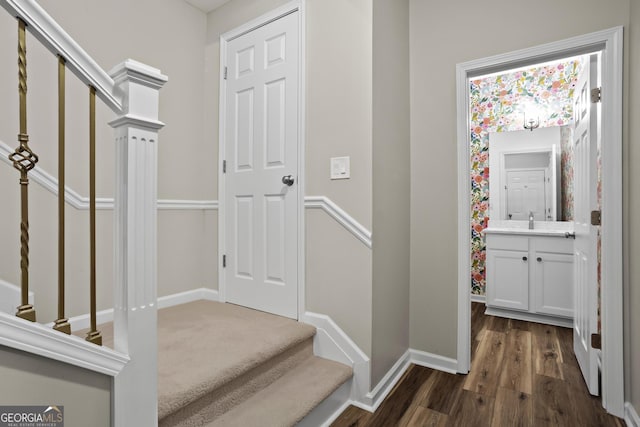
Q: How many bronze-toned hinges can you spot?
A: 3